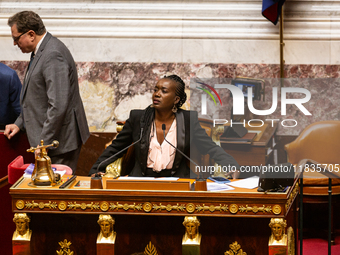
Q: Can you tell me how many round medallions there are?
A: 7